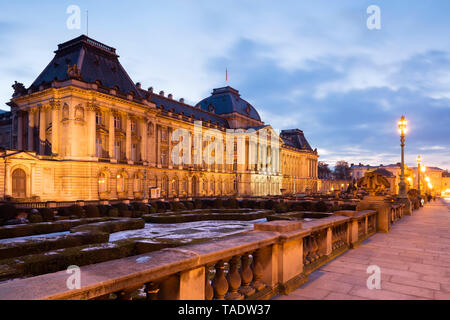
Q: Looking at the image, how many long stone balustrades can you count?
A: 1